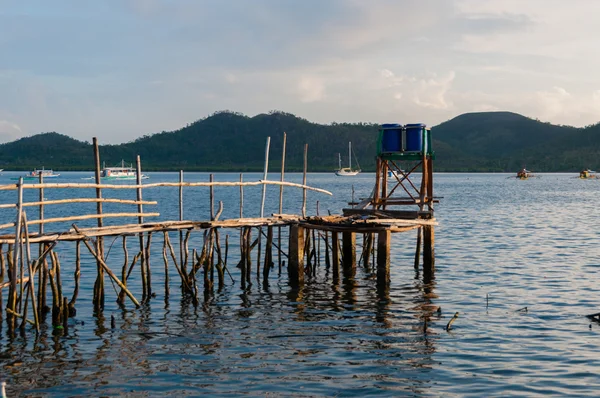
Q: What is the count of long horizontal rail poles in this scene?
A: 3